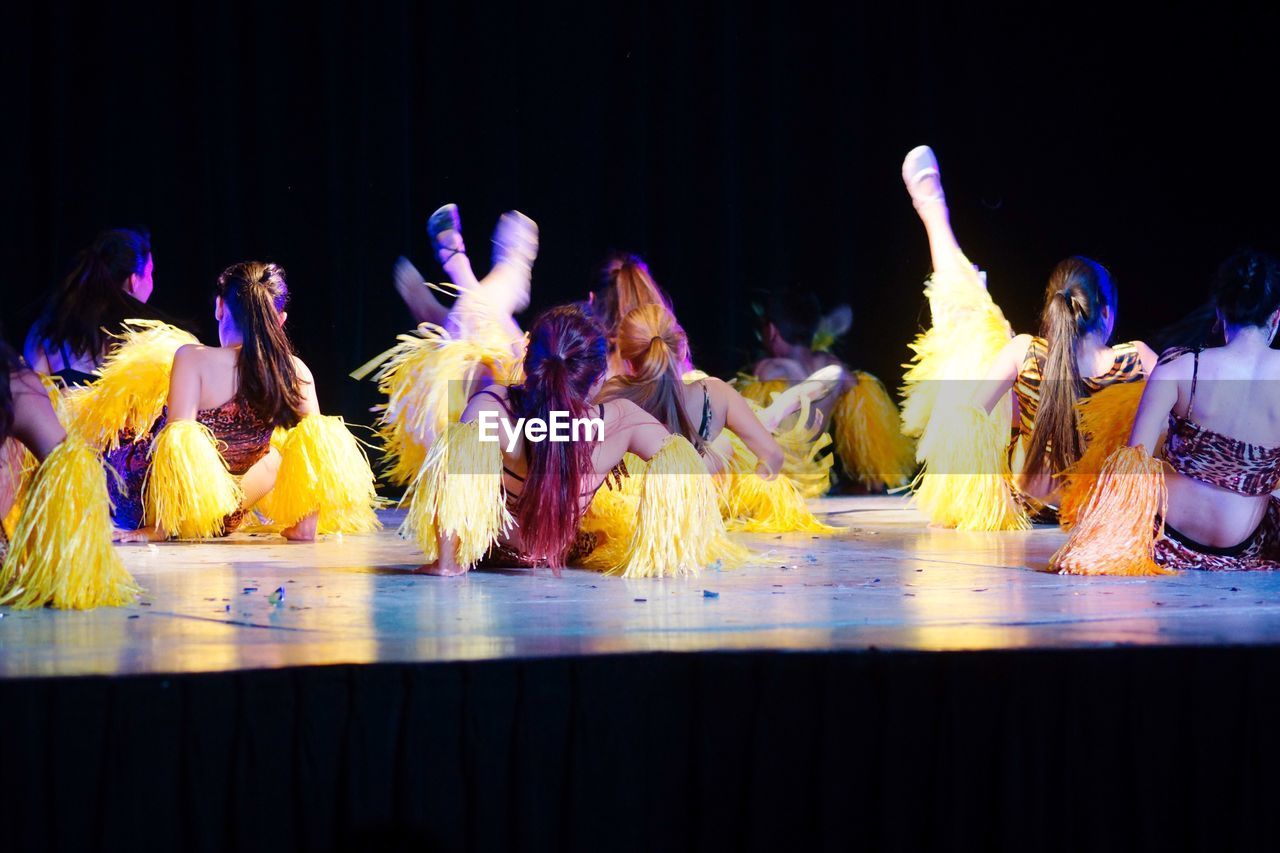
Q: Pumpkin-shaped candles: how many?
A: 0